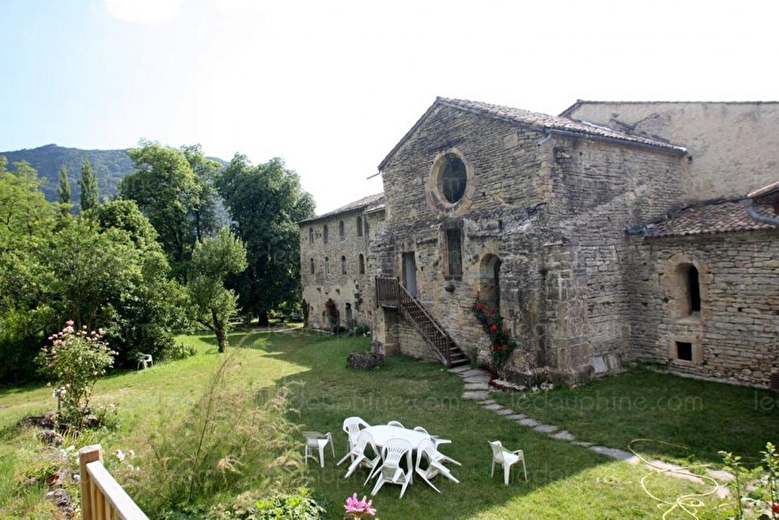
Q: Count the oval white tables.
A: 1